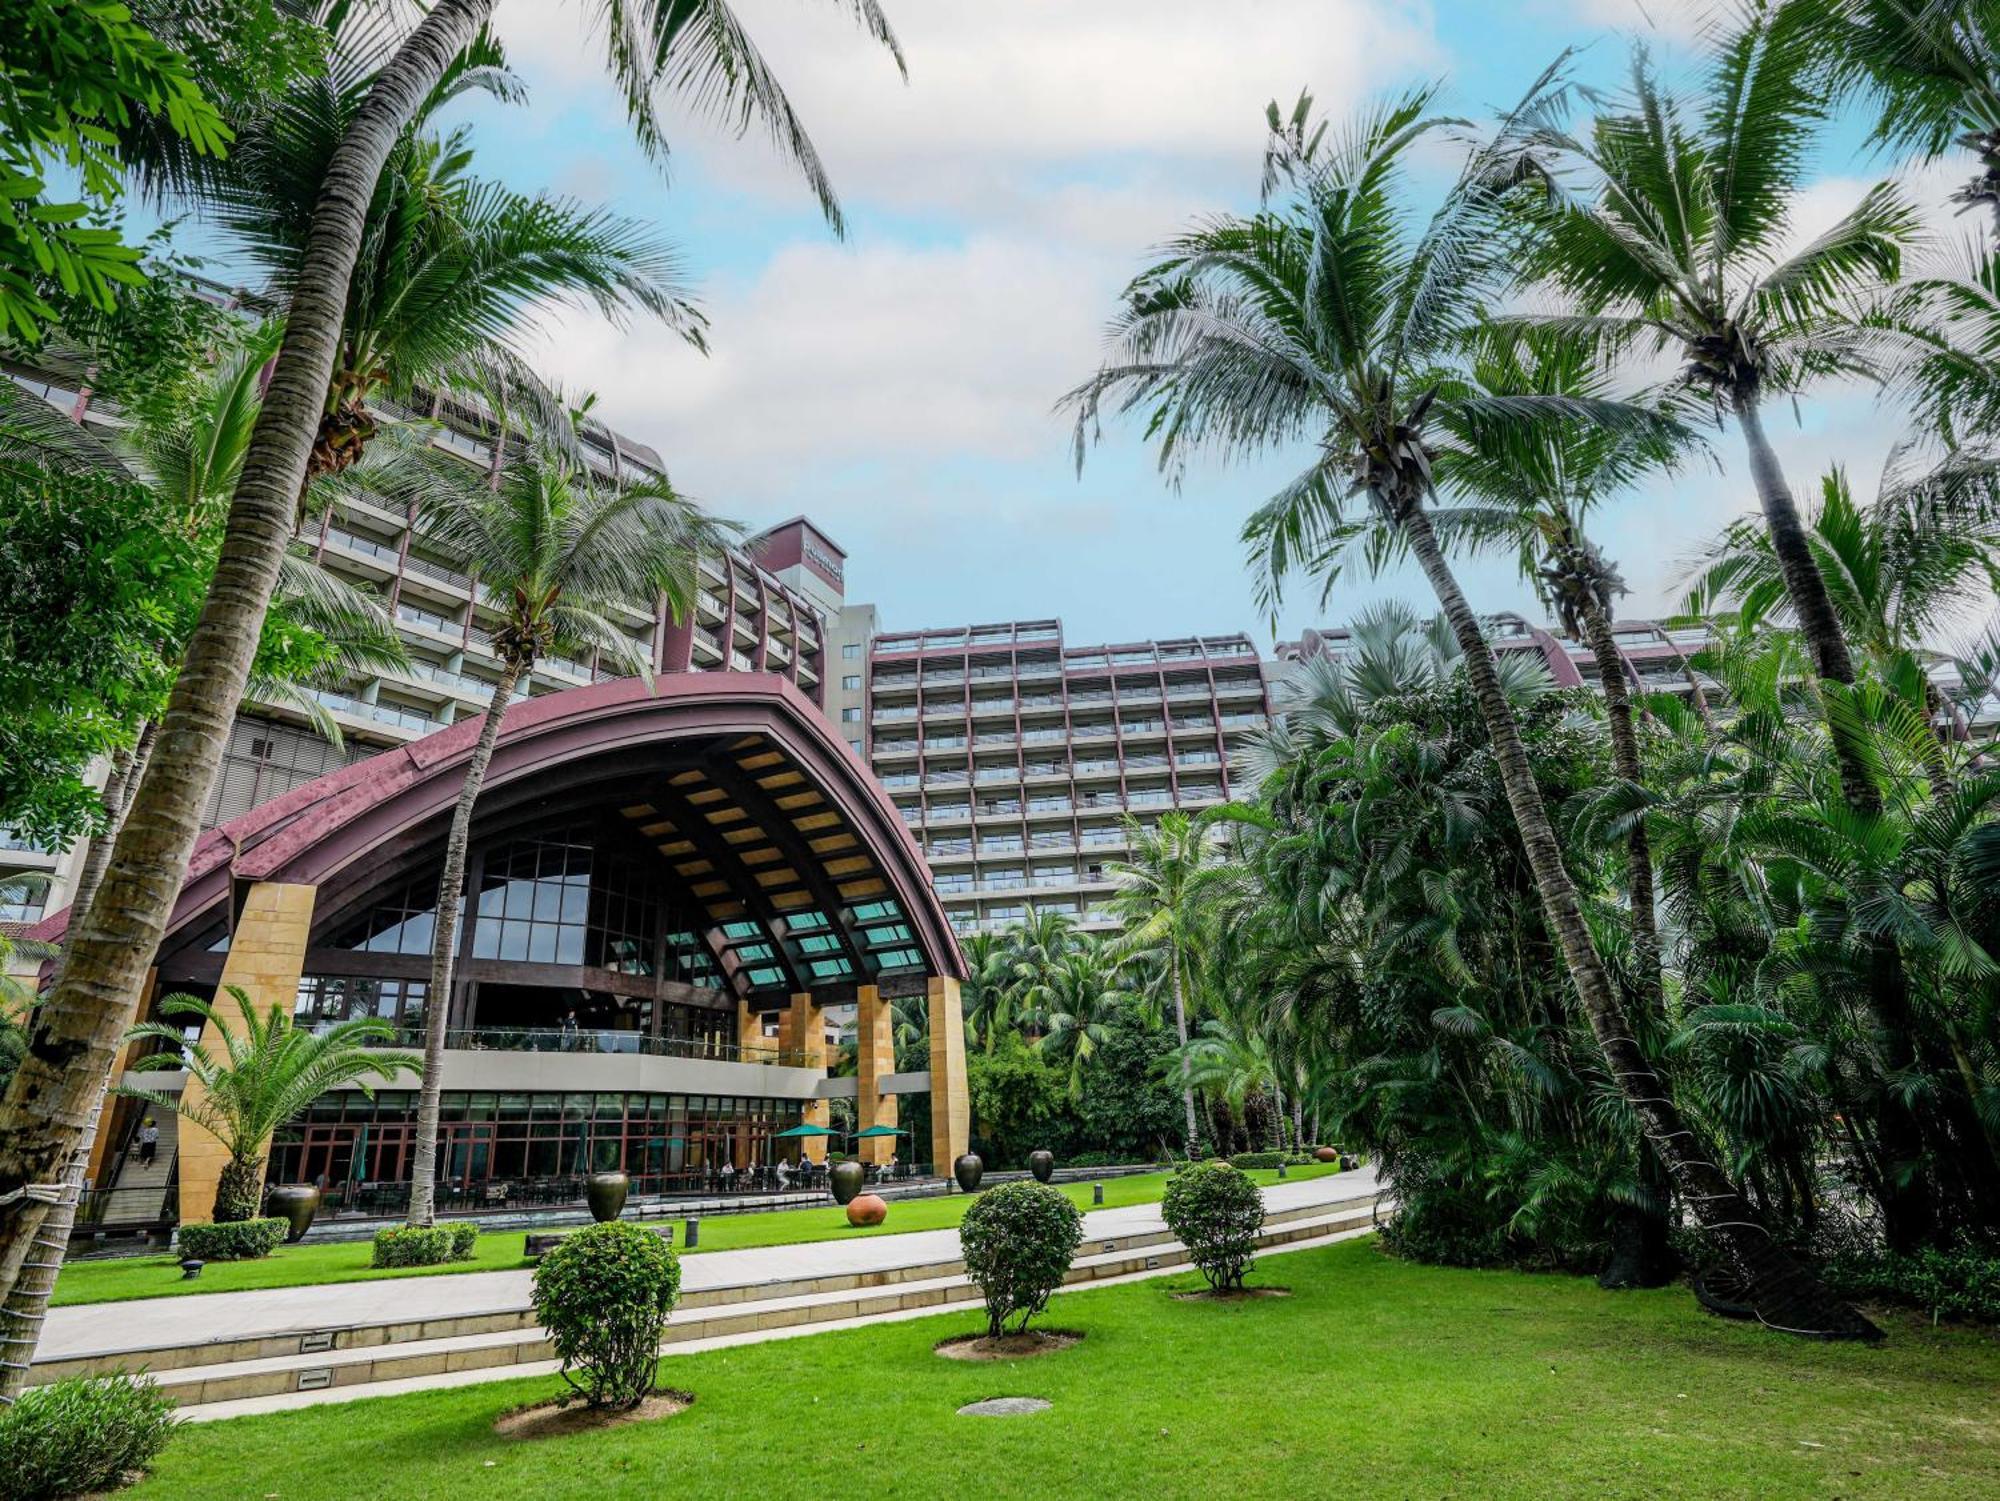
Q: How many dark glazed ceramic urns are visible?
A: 5